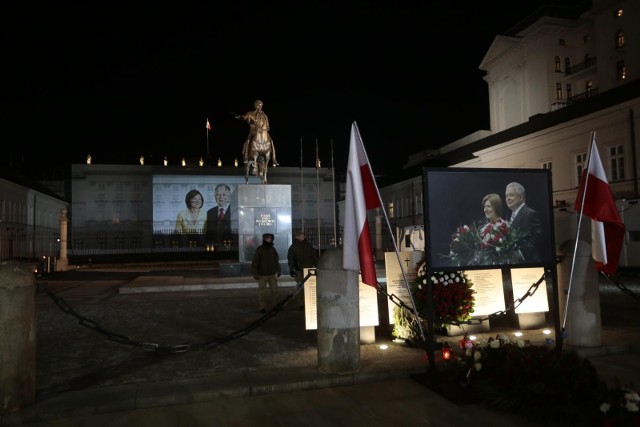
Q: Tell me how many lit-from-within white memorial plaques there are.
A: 5